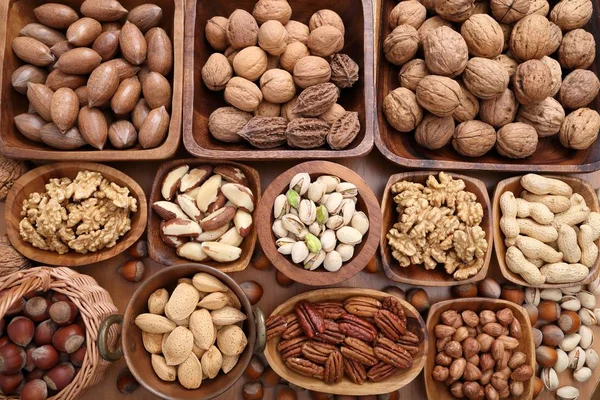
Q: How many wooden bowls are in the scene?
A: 10